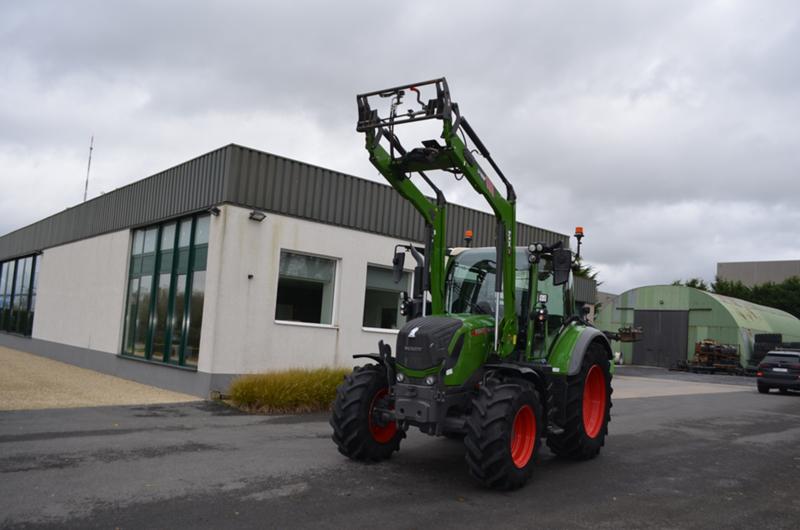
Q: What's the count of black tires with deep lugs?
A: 3